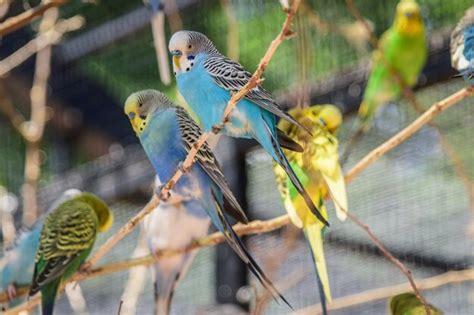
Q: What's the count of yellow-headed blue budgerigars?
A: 1